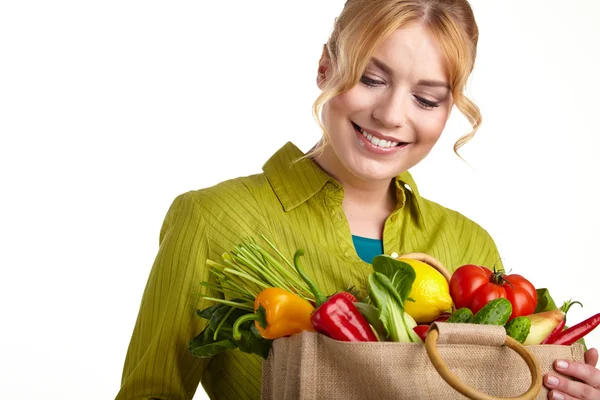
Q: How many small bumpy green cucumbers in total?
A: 3